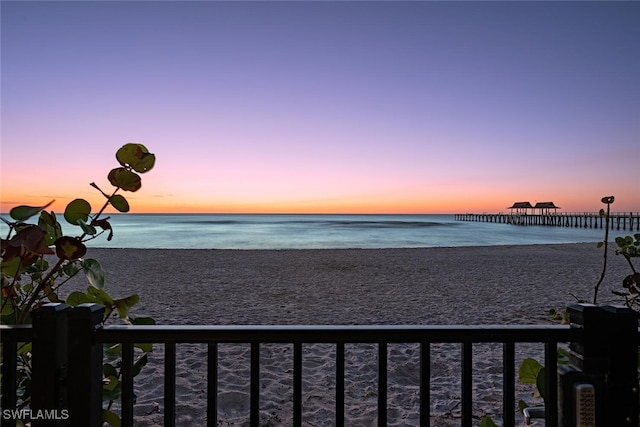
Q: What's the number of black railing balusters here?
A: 12